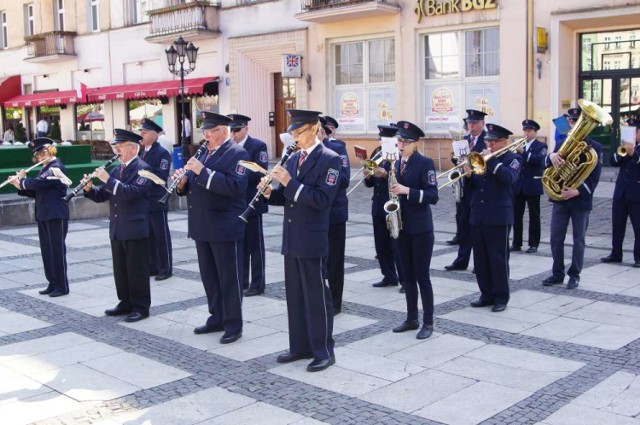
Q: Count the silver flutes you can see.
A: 1